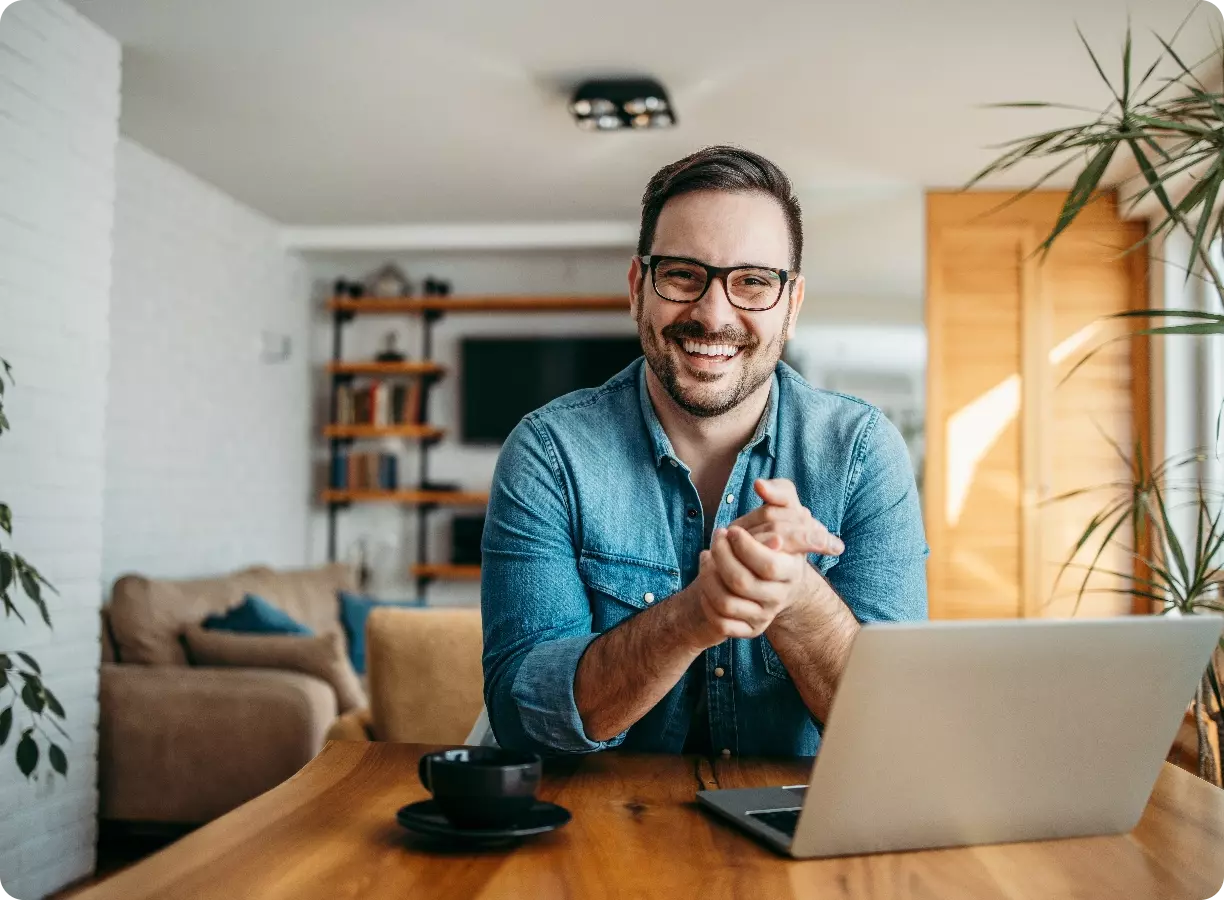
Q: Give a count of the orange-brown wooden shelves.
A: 5